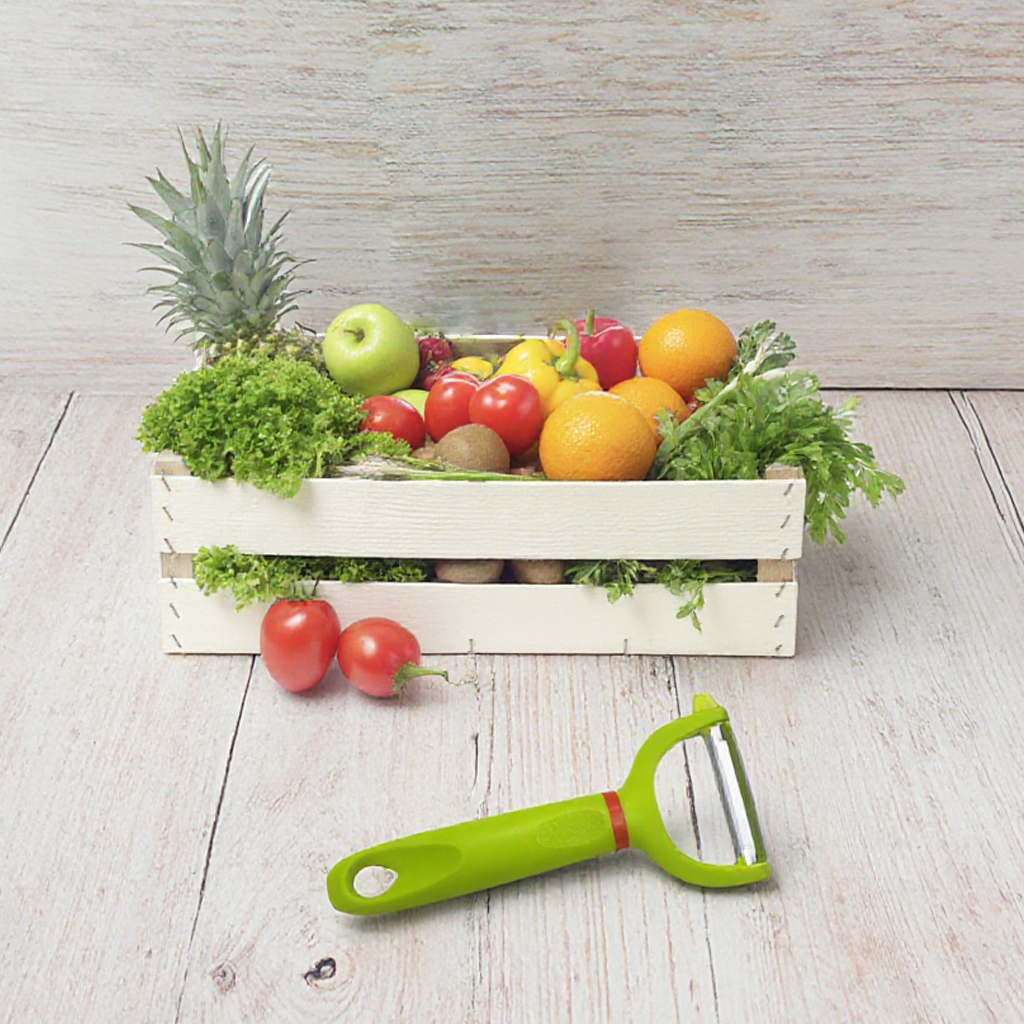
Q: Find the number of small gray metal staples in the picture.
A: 14